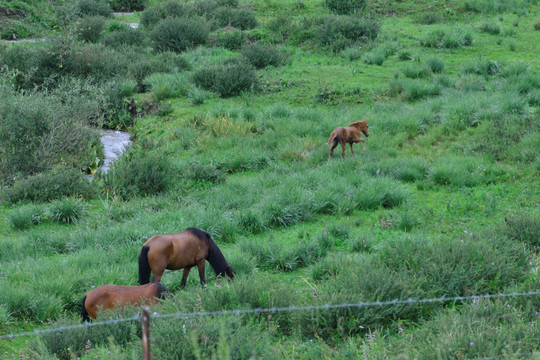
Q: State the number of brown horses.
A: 3